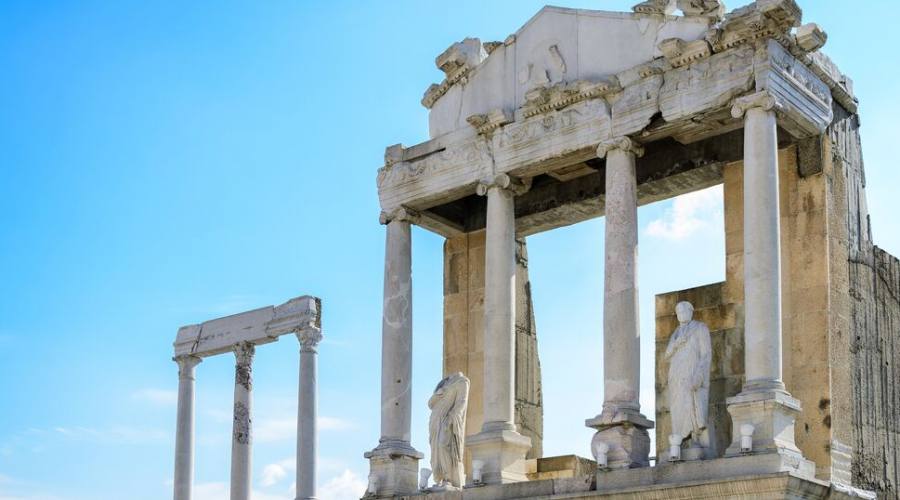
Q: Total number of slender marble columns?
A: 7